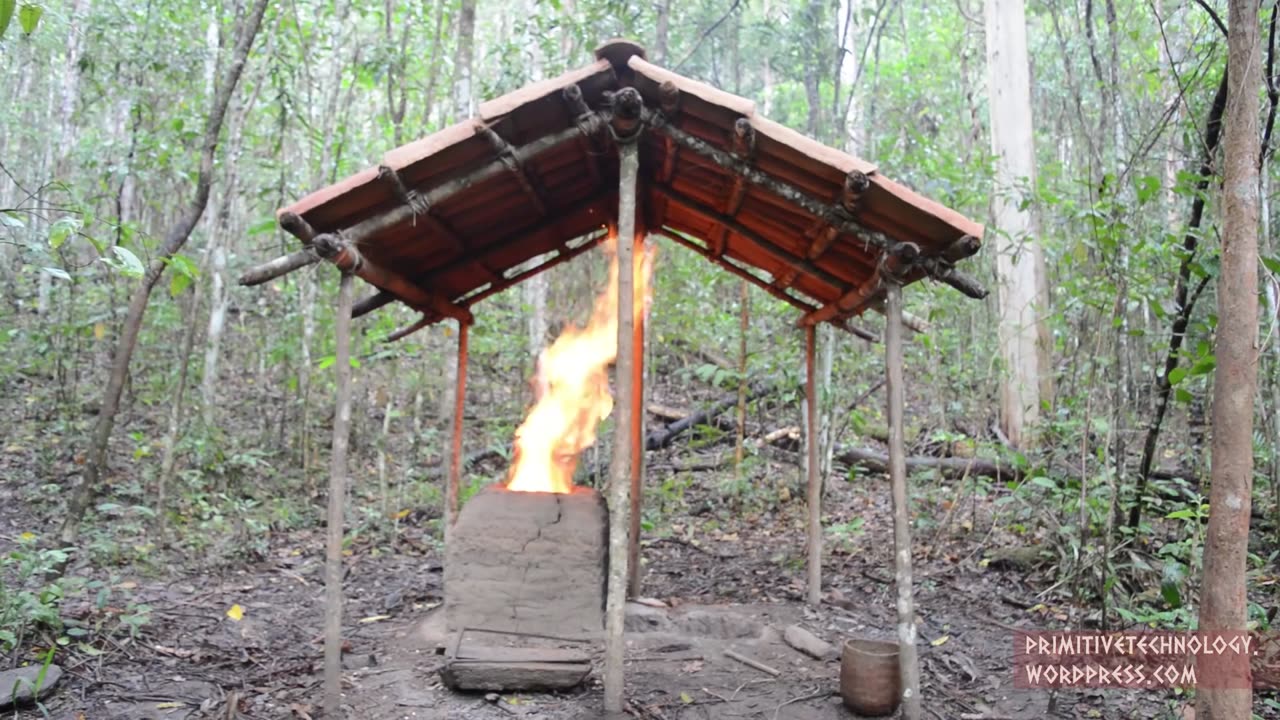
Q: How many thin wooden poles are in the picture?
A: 6